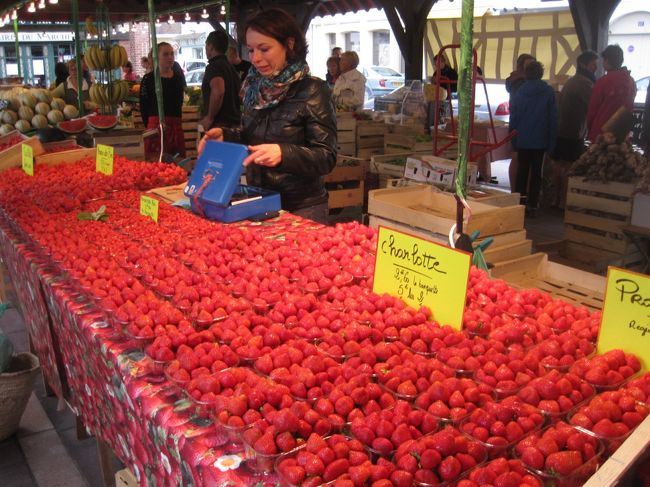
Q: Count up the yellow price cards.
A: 5